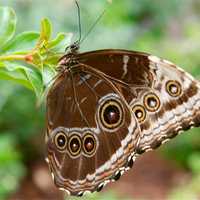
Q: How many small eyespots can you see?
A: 6